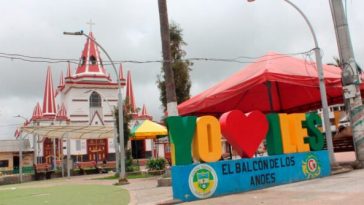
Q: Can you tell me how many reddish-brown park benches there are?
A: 2